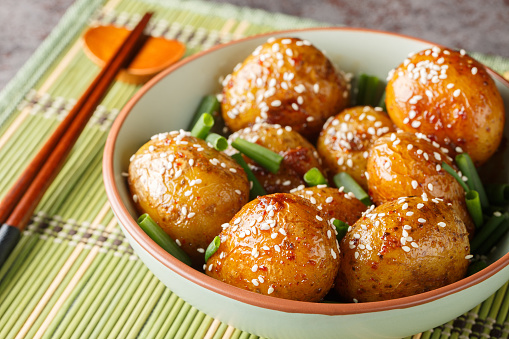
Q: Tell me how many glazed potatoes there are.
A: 9